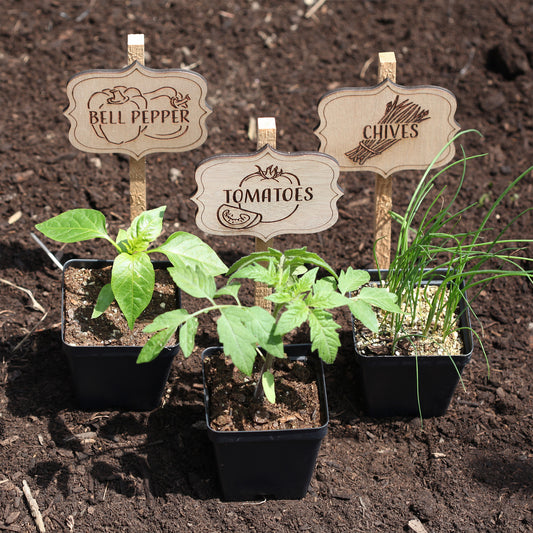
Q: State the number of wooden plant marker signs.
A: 3